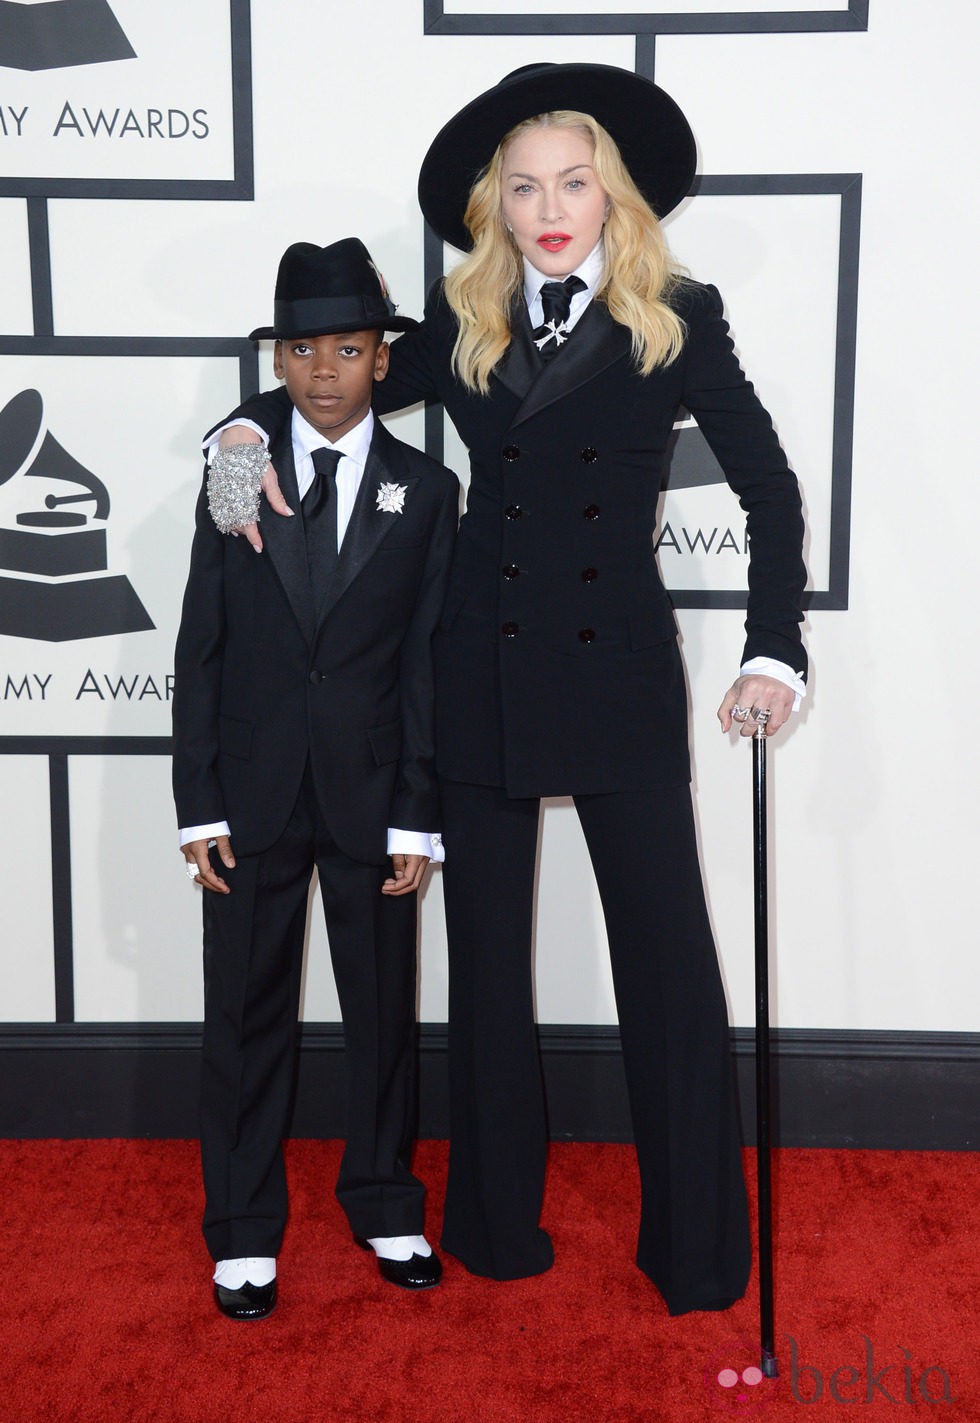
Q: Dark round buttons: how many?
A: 9